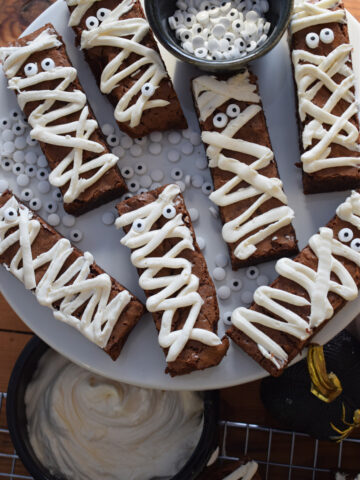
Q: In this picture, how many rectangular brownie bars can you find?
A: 7